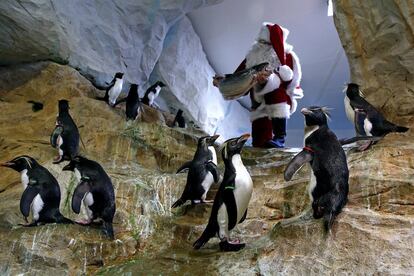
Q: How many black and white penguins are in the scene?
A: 11